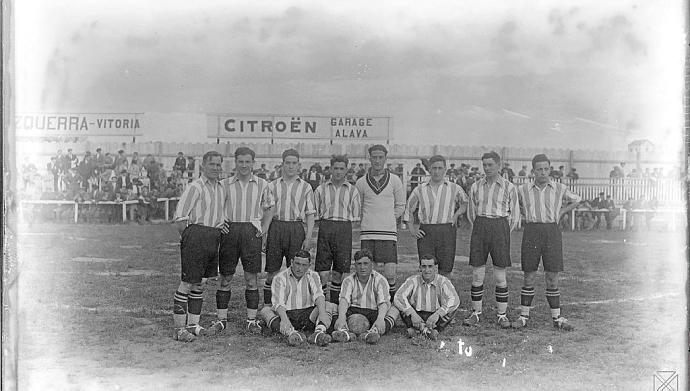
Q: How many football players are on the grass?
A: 11